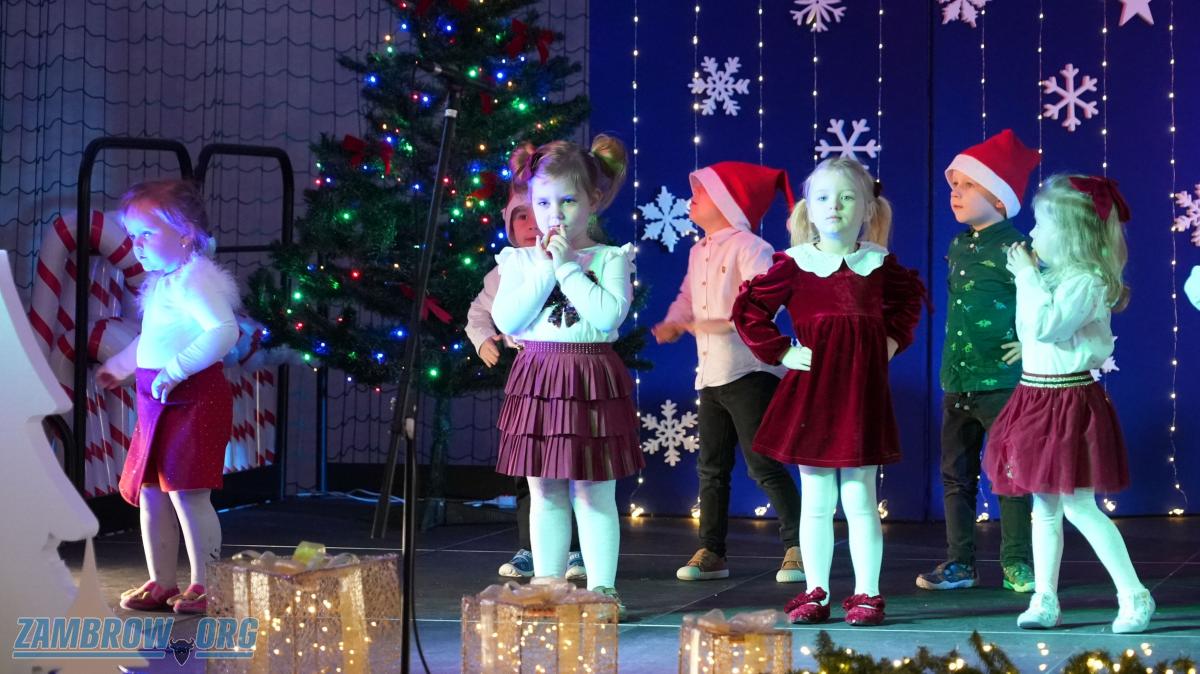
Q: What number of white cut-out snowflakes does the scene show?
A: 9